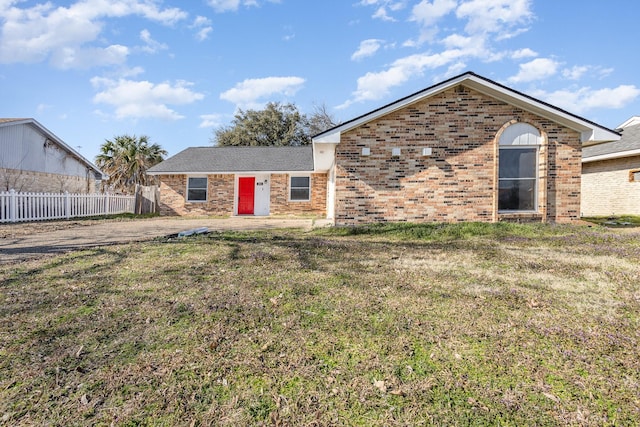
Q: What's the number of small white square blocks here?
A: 3